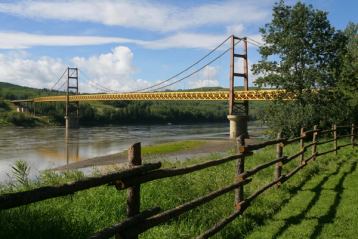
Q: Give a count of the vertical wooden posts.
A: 7